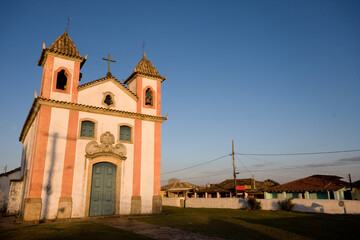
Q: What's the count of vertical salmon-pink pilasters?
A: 4